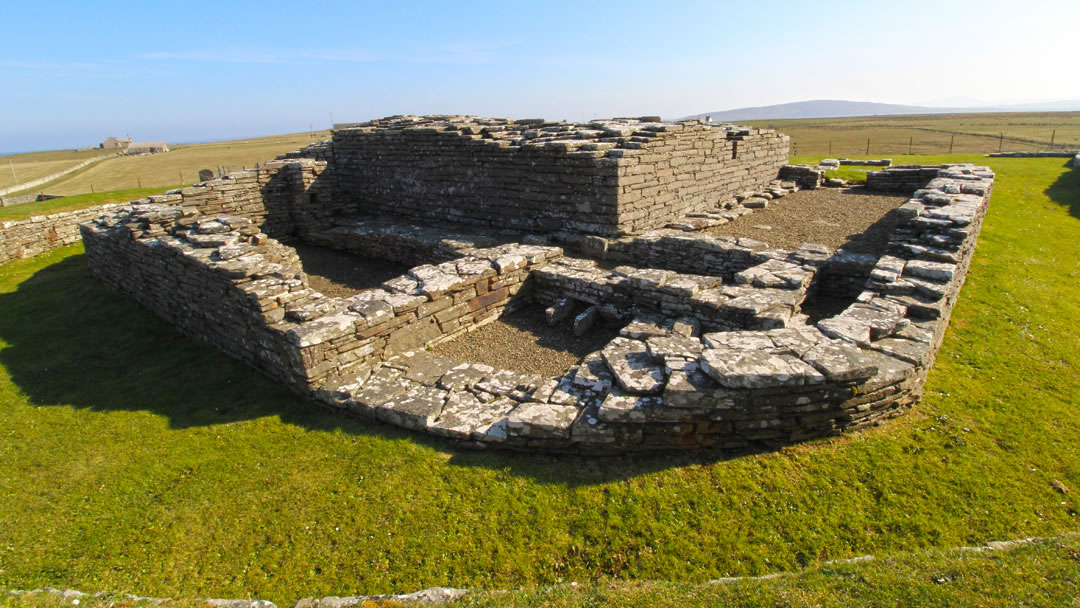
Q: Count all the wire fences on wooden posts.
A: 2